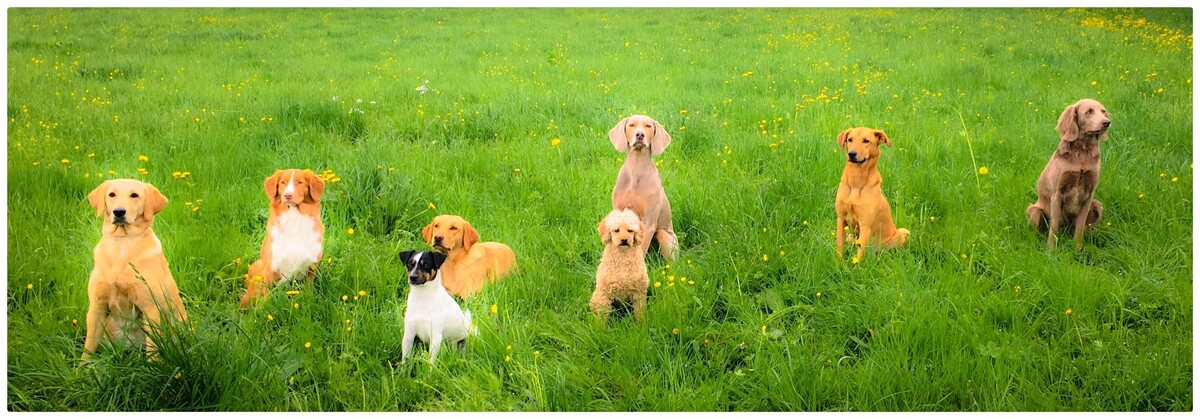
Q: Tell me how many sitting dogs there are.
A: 7